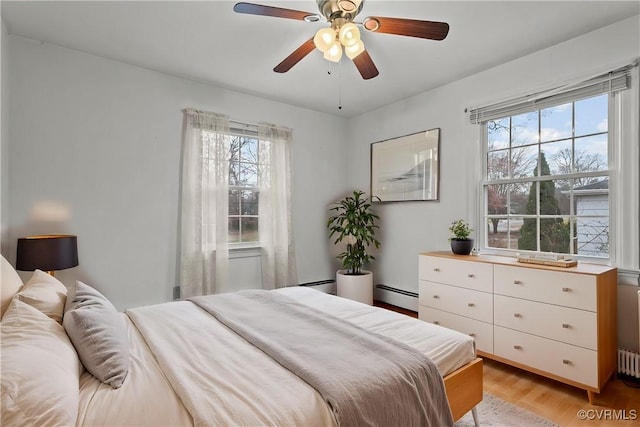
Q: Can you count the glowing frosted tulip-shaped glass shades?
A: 4